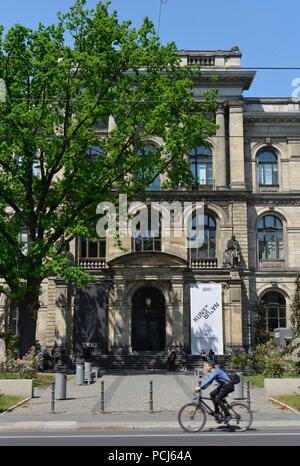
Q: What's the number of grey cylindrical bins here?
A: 4